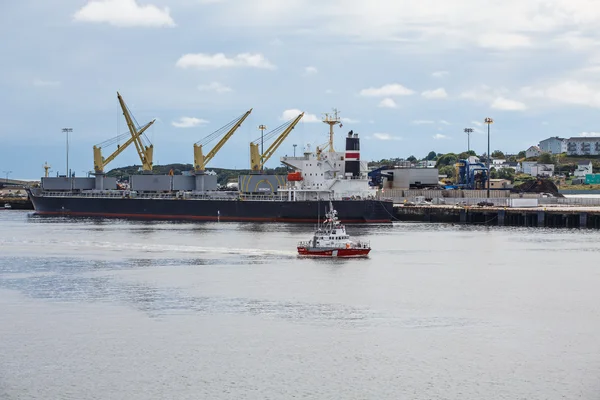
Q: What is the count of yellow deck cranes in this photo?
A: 4